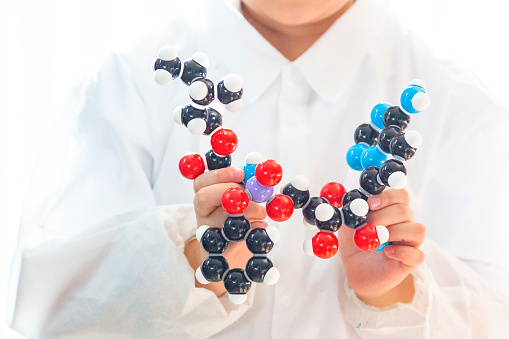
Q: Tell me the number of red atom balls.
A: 8